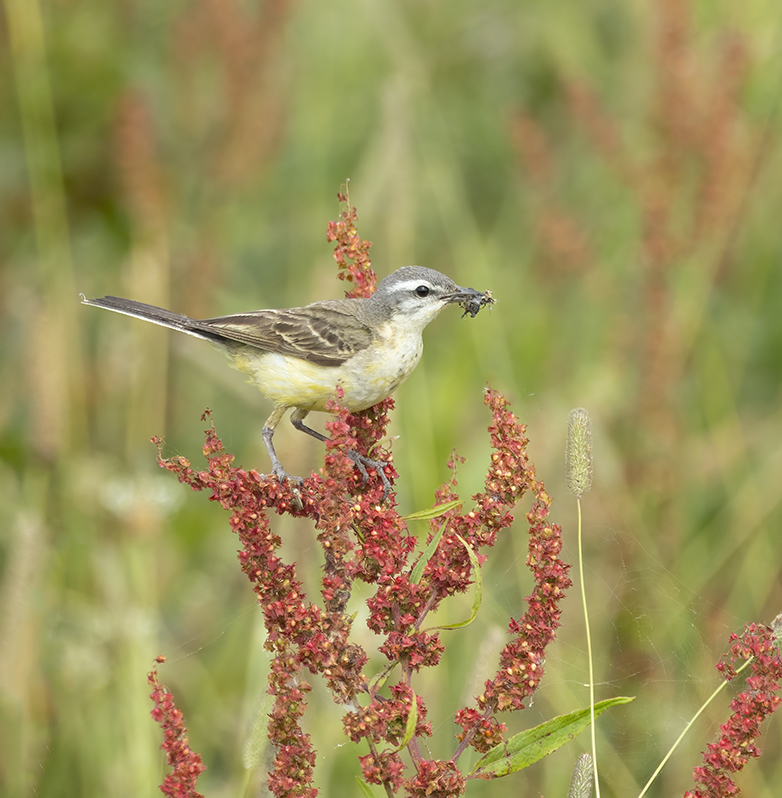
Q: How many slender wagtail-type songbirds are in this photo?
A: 1